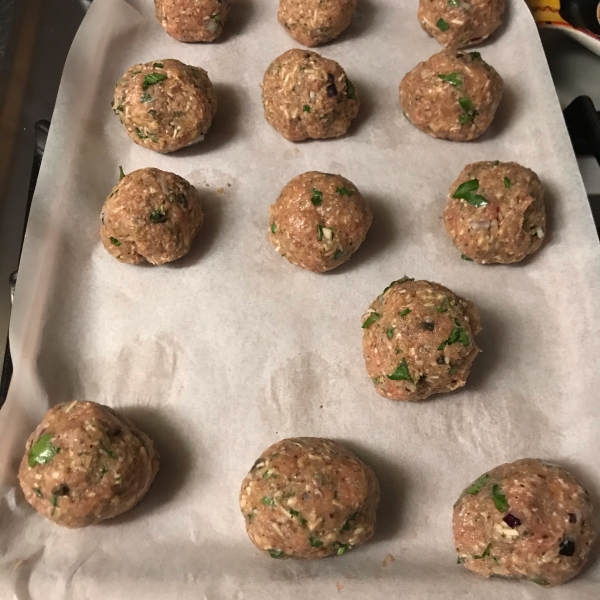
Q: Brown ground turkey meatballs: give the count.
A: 13